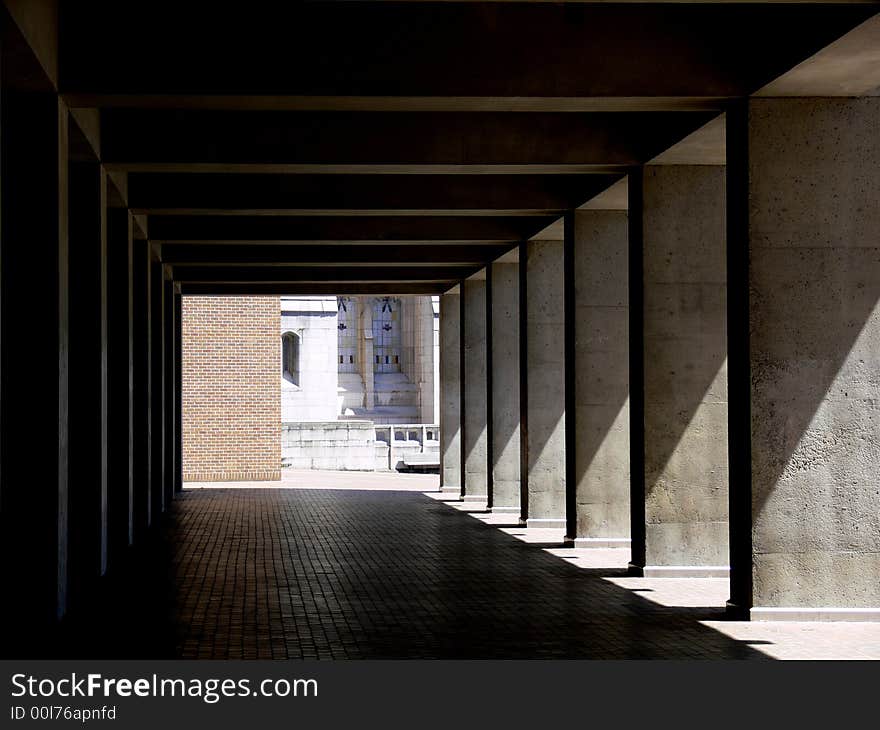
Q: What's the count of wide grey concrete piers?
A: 7